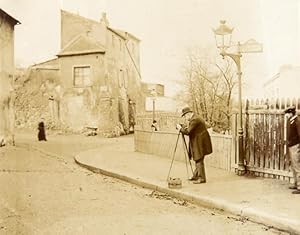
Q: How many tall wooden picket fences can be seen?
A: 1